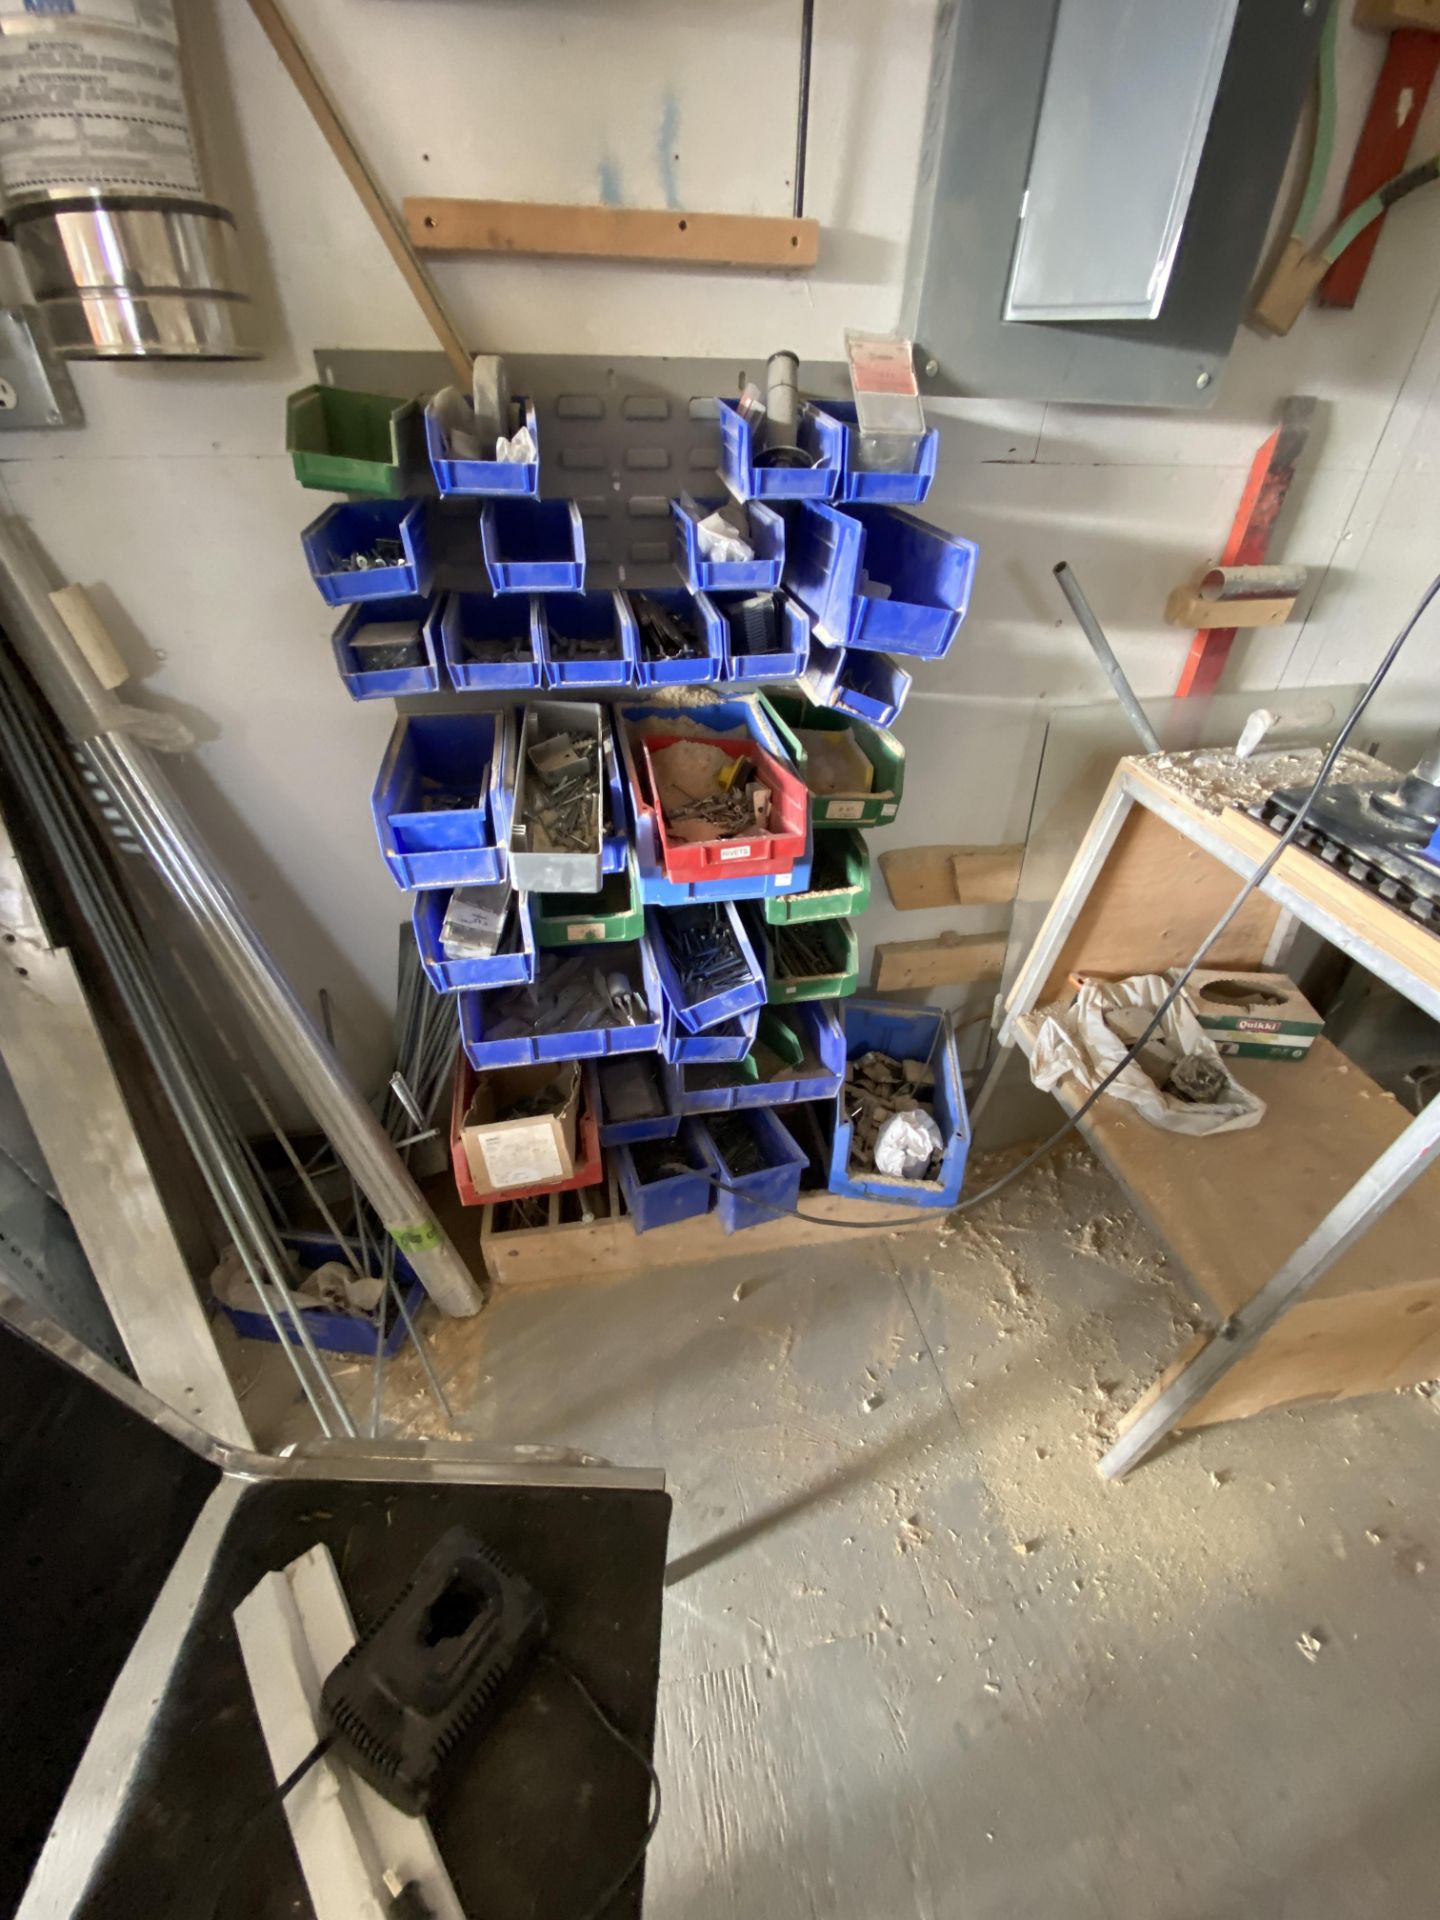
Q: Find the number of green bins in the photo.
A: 5